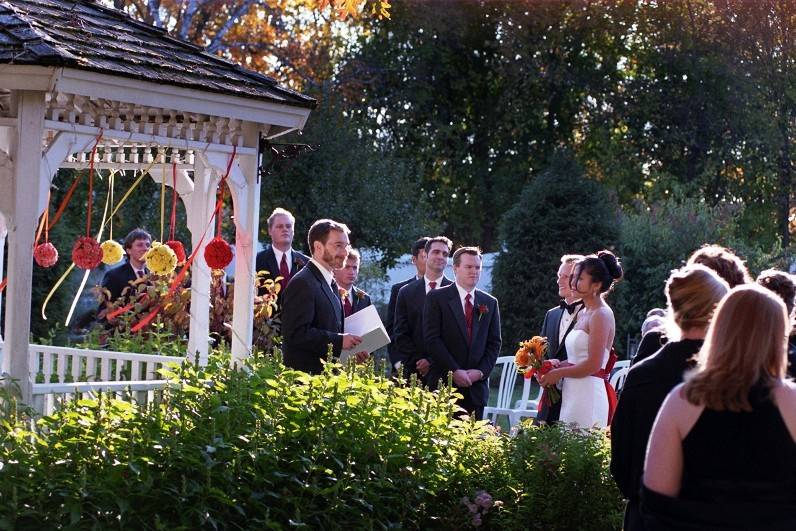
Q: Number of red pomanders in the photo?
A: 4